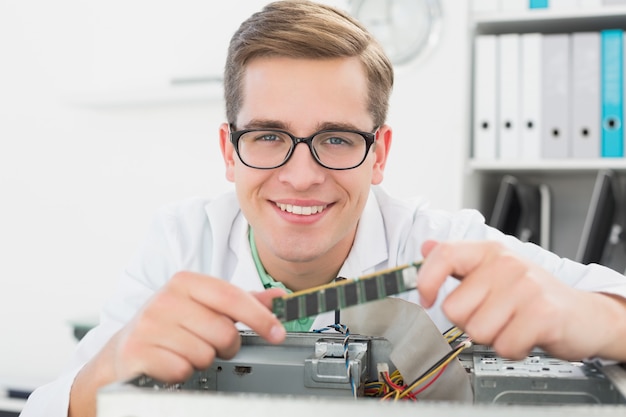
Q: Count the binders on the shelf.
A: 6